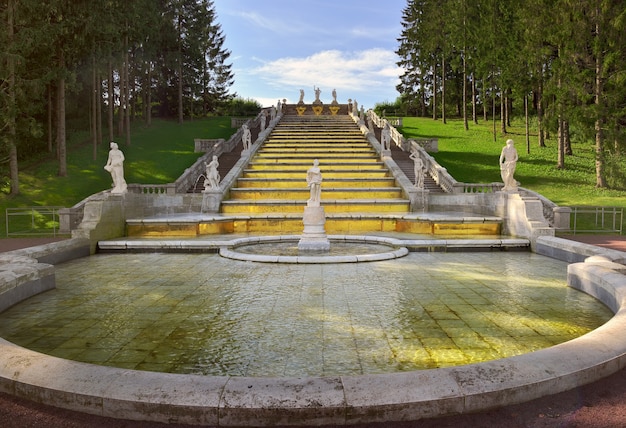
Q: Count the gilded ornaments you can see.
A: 3